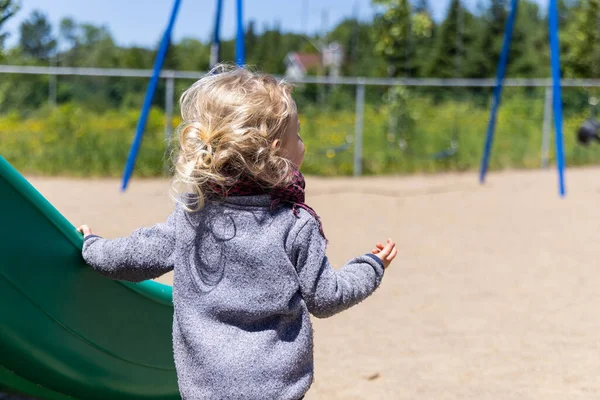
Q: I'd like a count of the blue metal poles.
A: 5